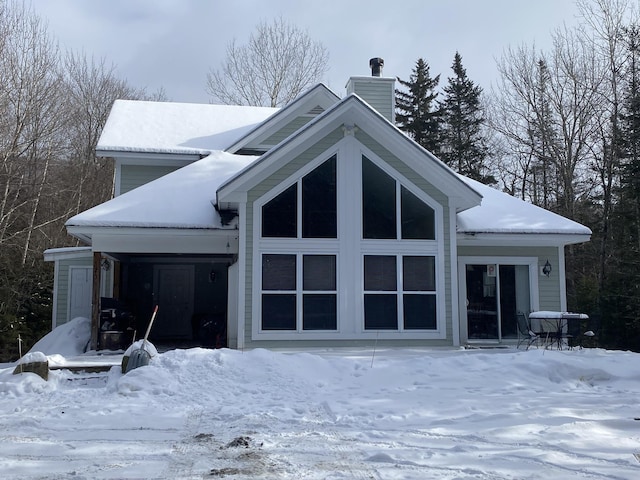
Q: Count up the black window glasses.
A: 12